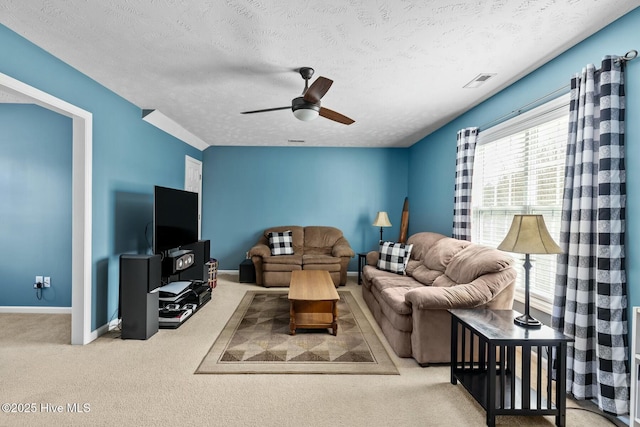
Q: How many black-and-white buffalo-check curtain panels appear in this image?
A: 2